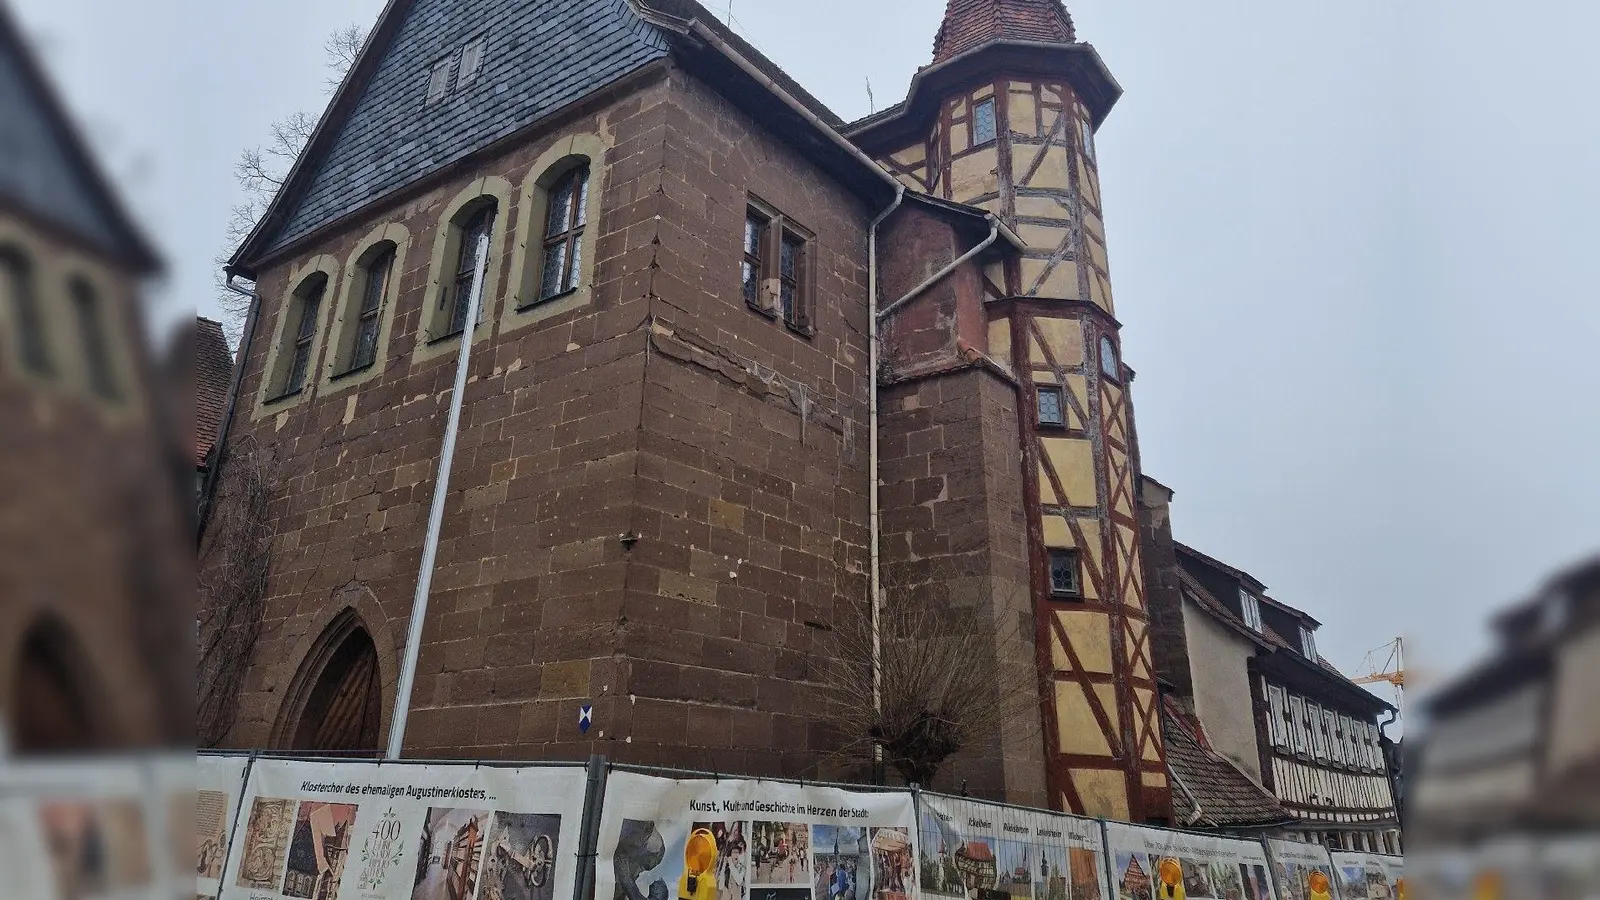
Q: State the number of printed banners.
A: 7